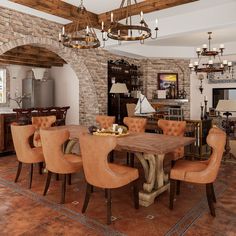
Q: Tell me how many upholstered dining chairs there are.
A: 8